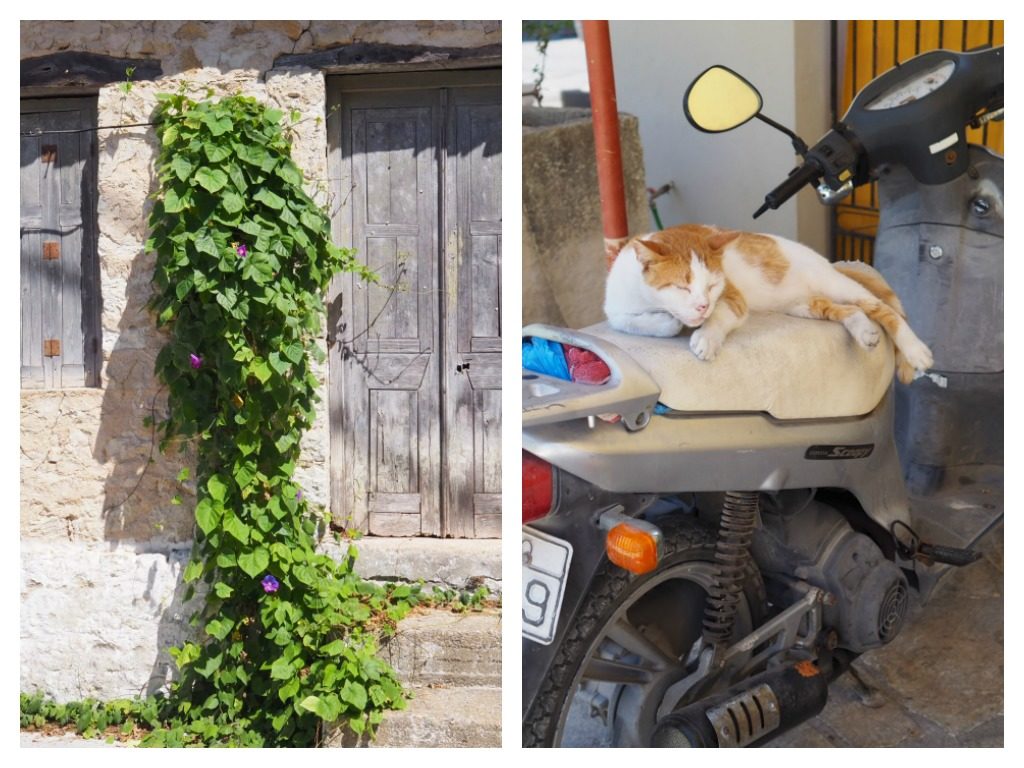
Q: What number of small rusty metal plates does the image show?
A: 3